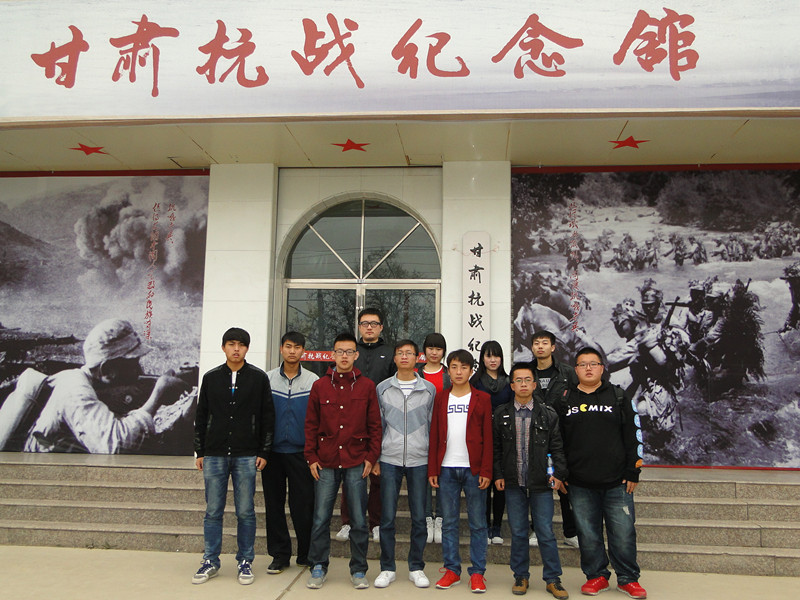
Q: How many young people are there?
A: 11